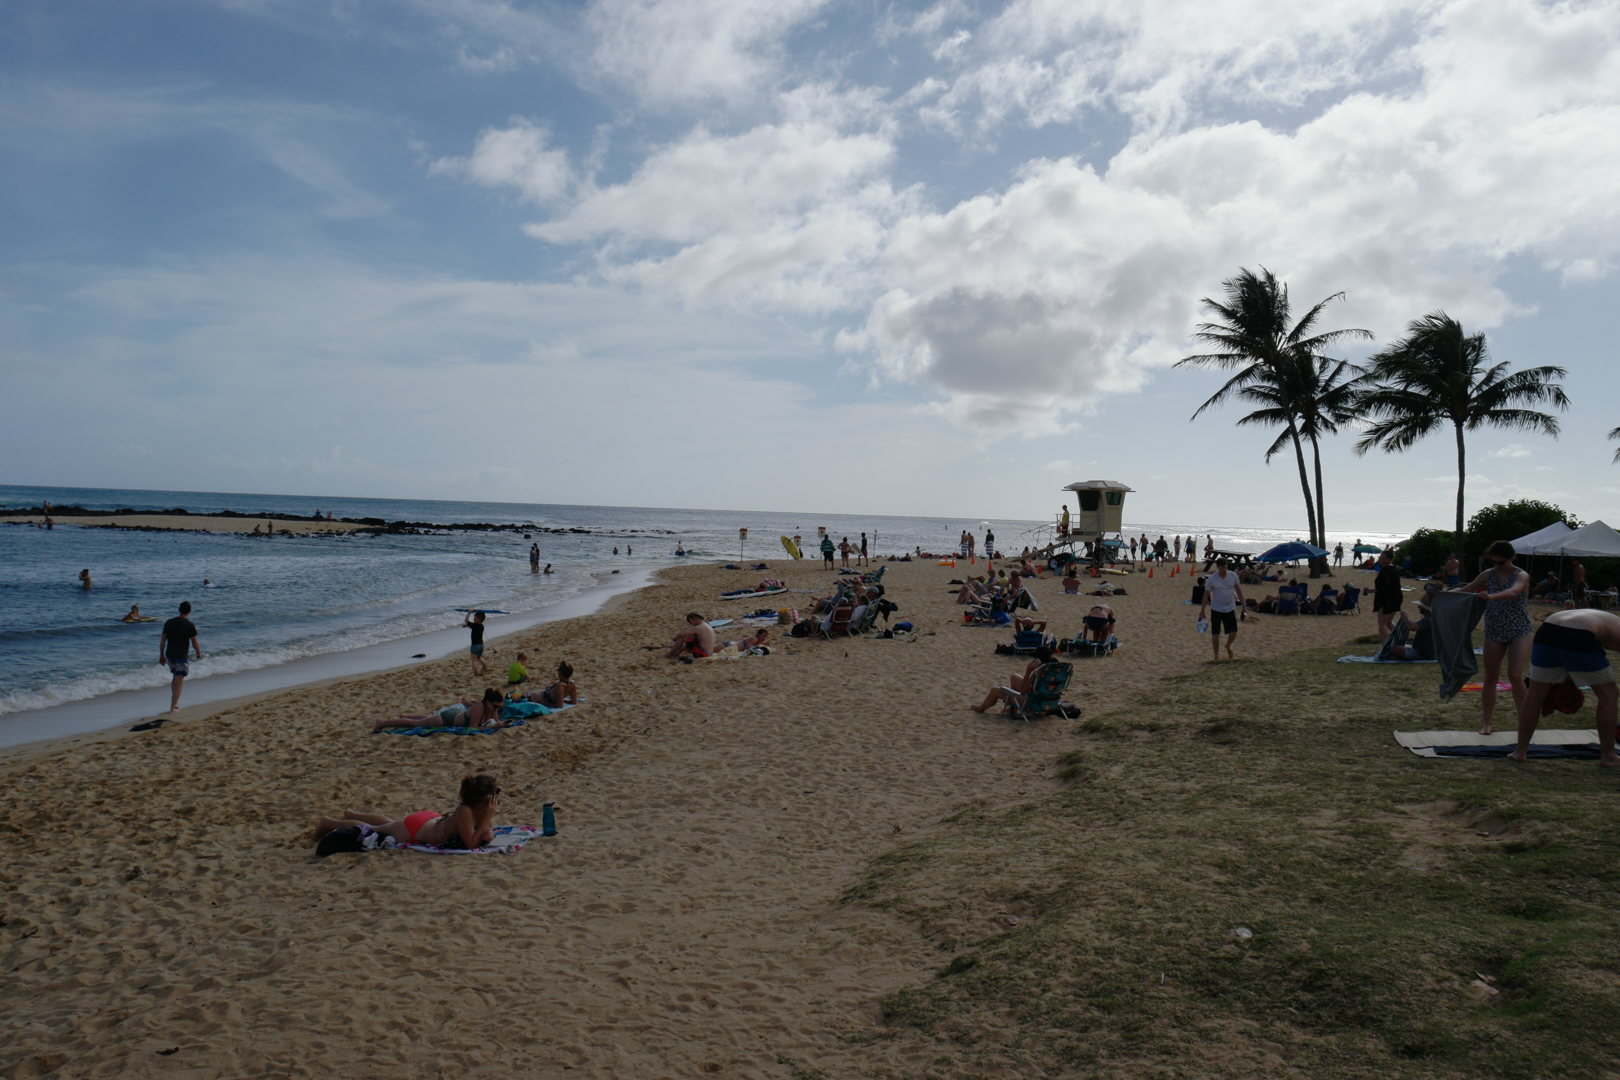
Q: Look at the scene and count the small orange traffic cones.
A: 14